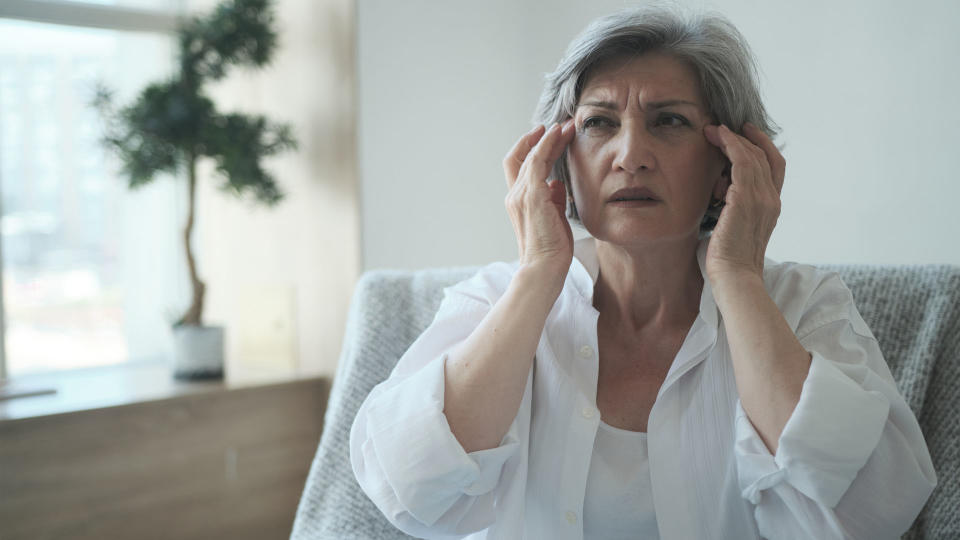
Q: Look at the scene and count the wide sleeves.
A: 2